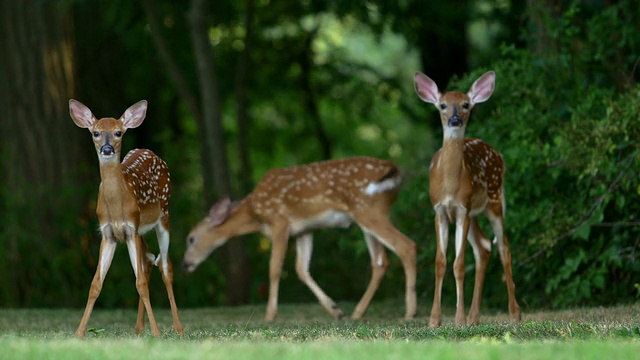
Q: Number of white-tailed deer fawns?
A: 3